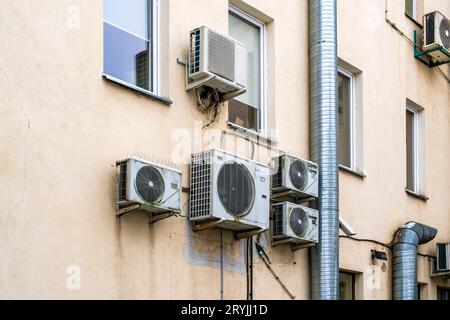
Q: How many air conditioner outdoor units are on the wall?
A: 7